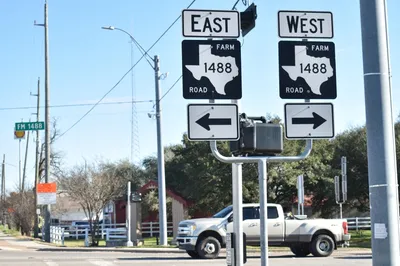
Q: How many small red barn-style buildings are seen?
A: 1